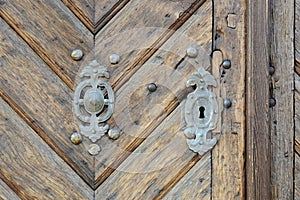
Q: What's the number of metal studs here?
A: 12